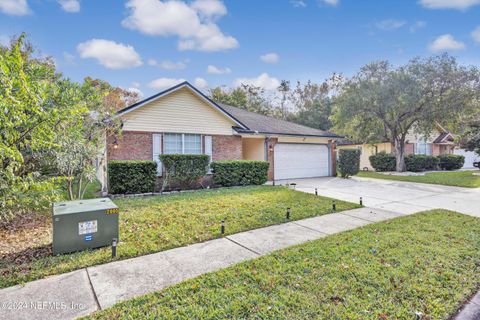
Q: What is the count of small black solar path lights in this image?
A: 6